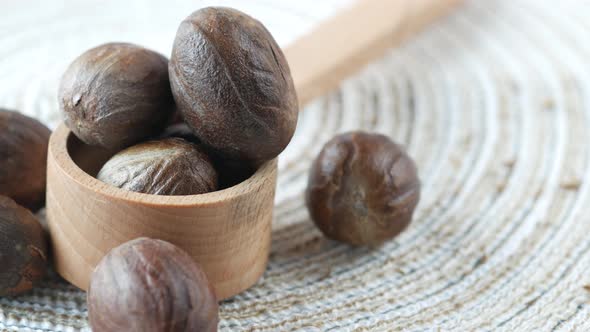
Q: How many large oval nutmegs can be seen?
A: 7